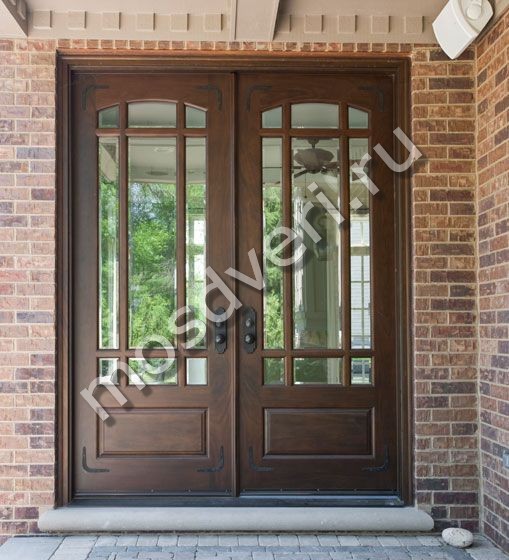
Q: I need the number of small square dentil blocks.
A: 11